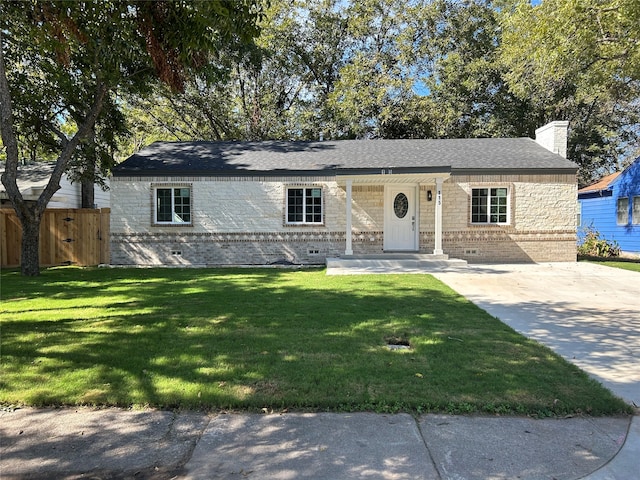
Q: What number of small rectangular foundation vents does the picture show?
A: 3